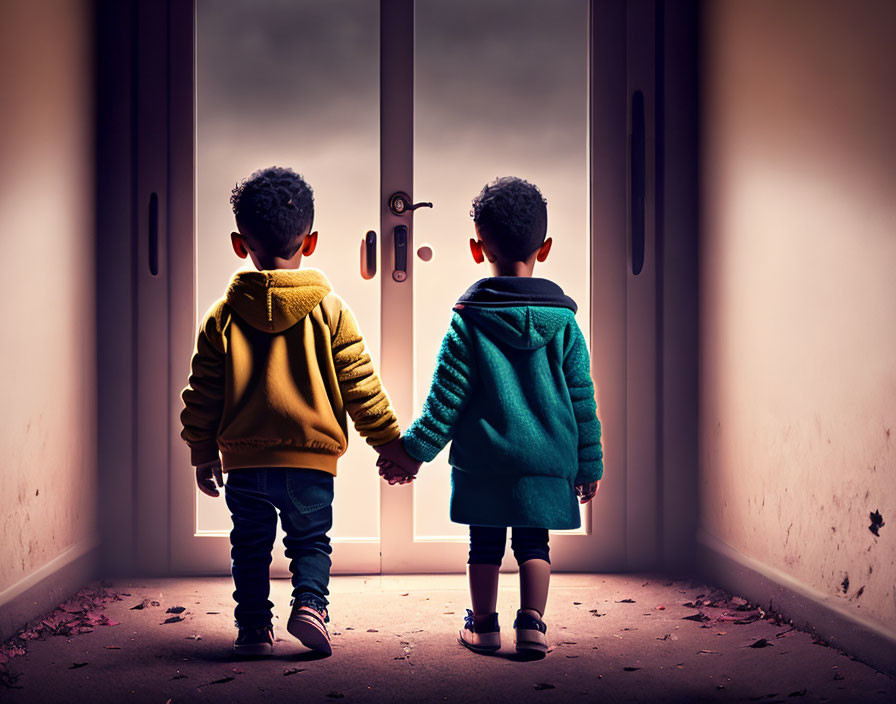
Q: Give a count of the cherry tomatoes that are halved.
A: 0